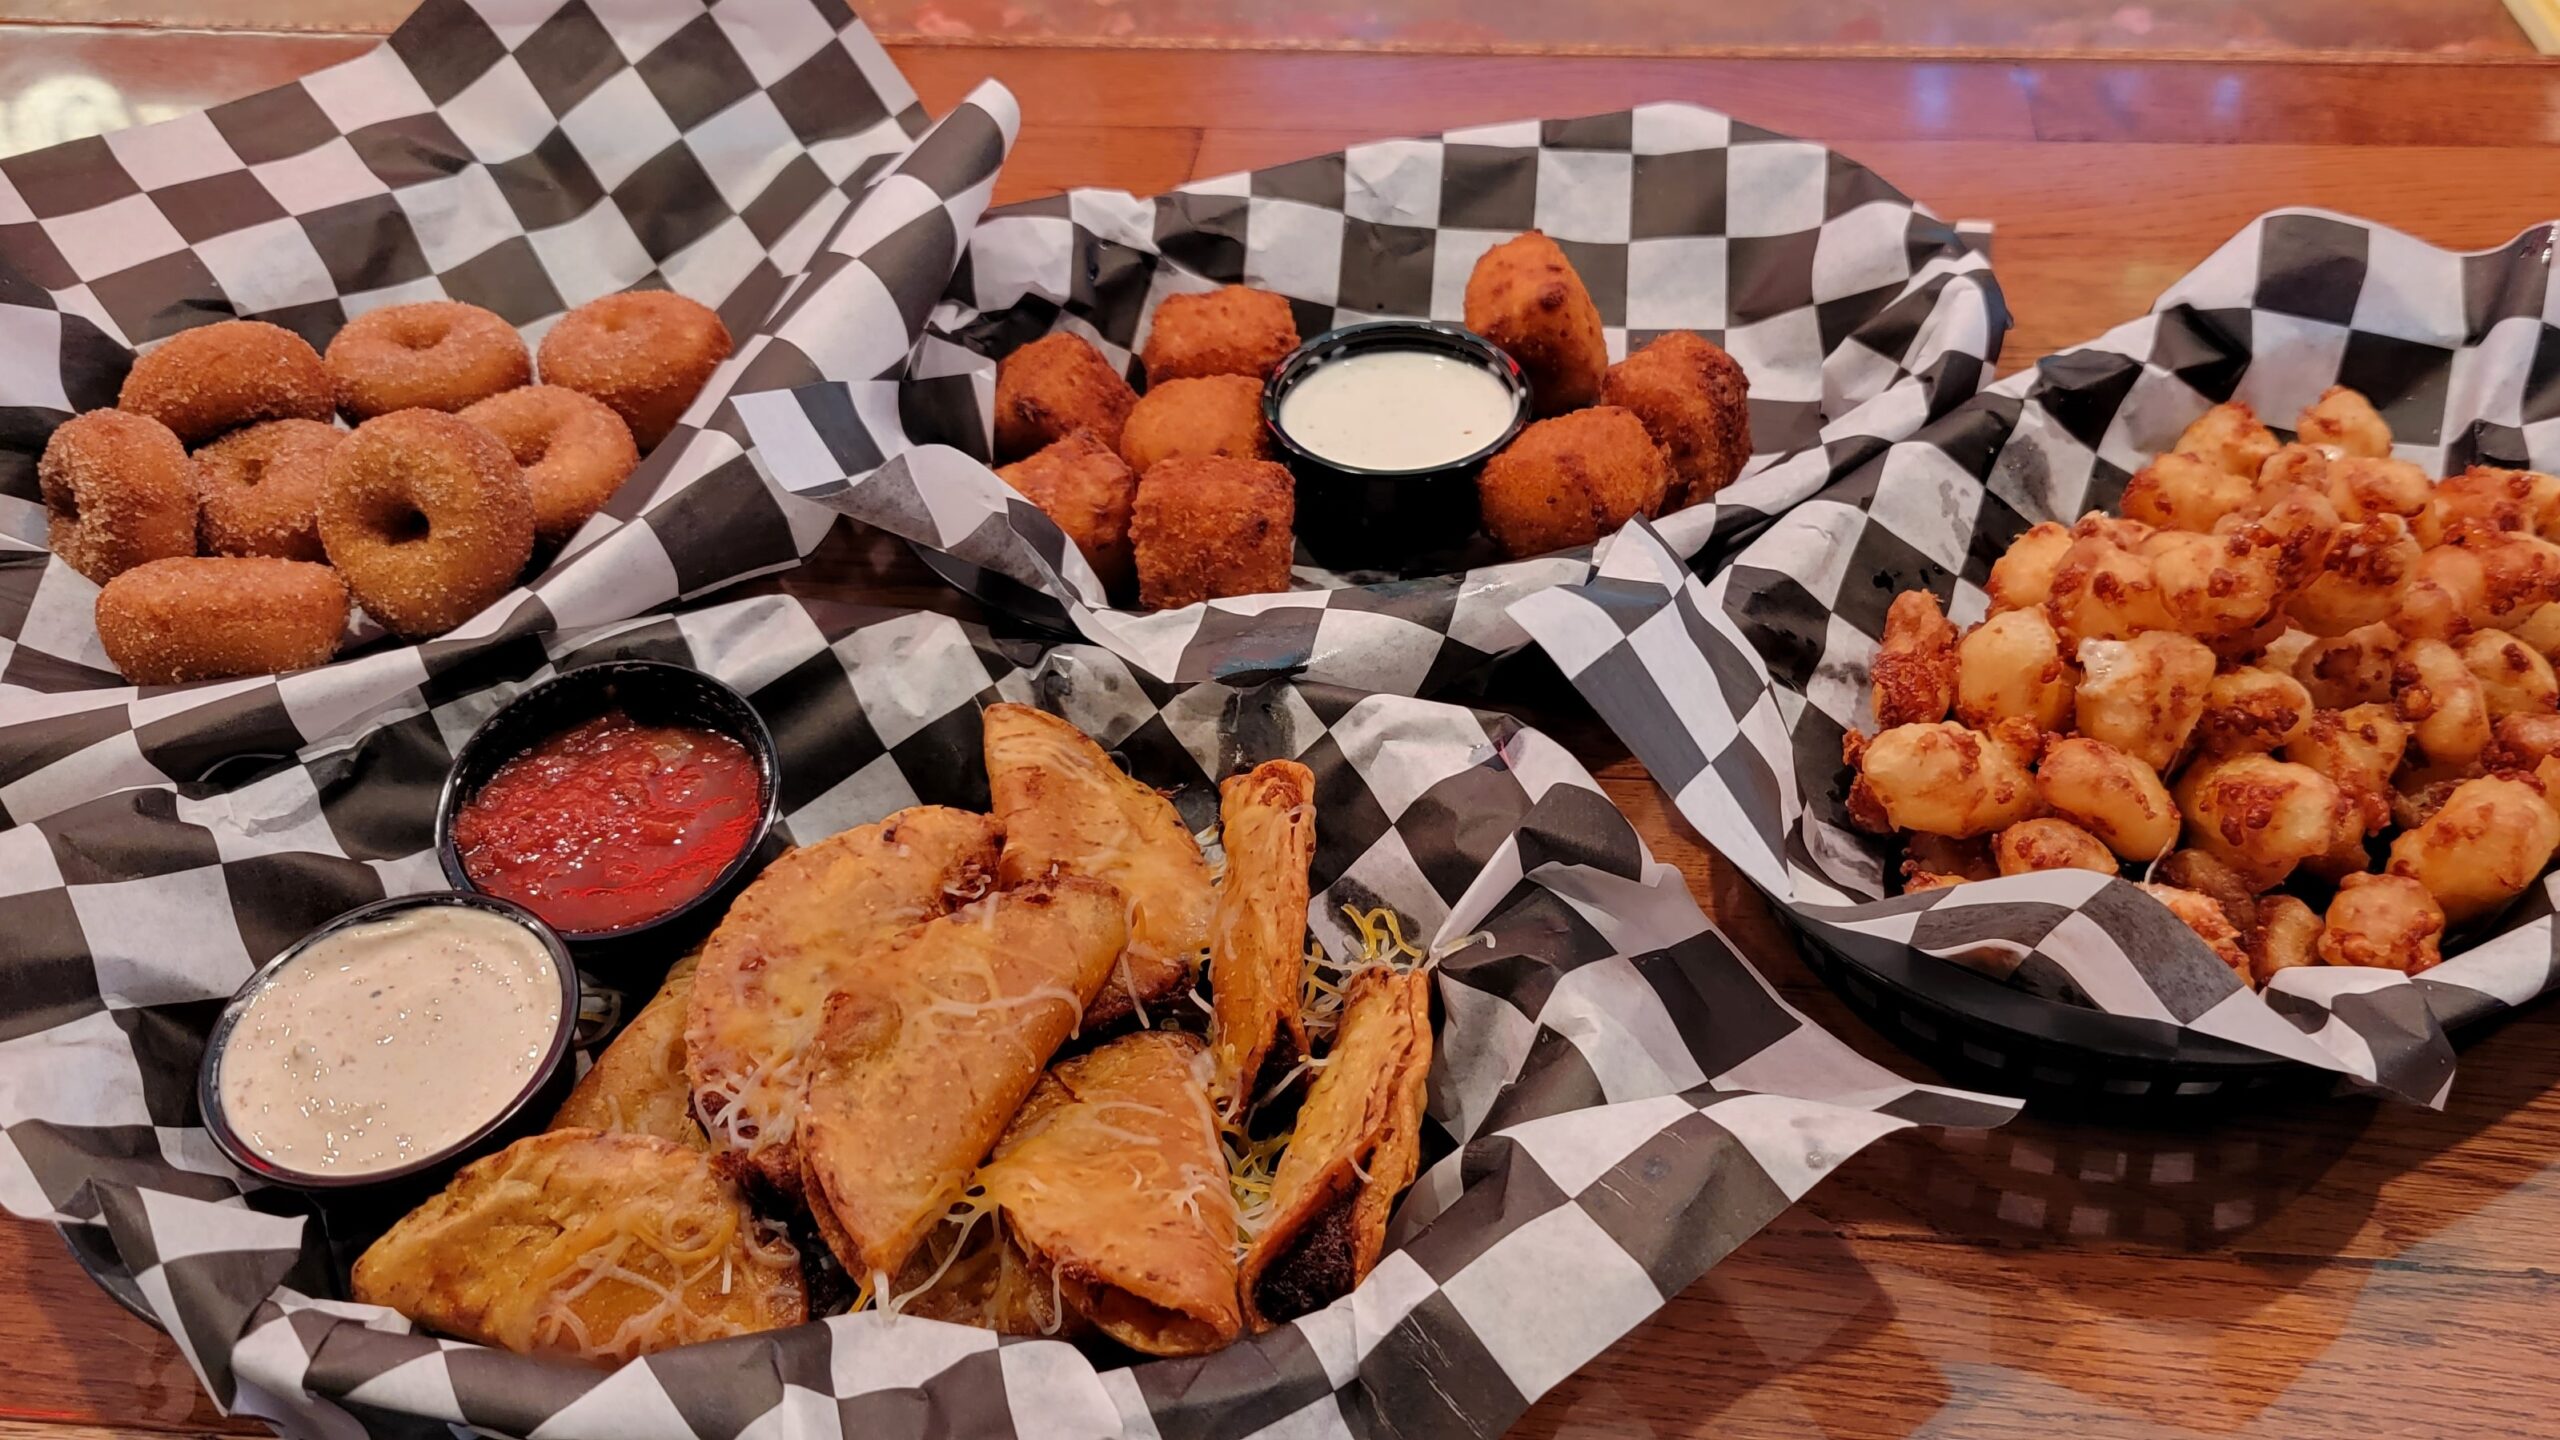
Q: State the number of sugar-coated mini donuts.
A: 8